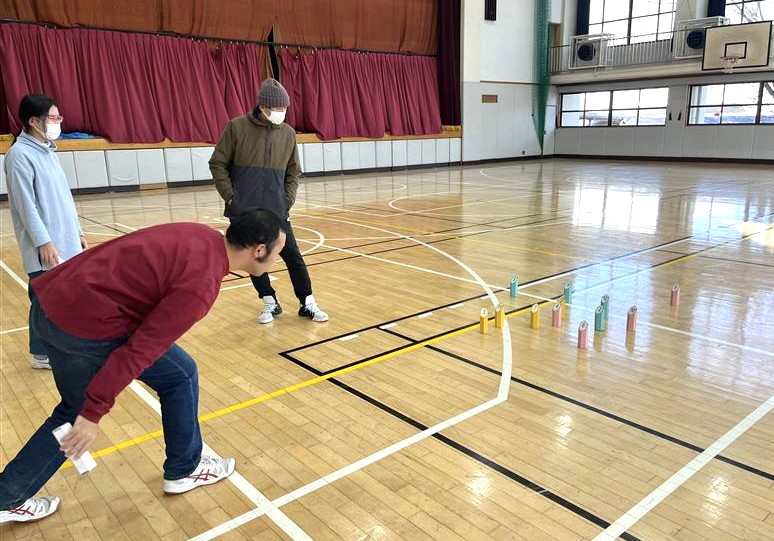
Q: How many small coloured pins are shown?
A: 11